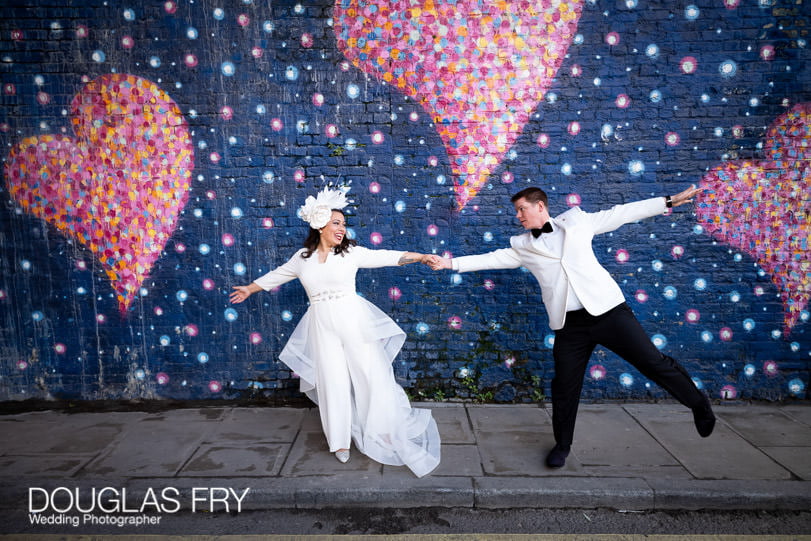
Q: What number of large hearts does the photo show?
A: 3